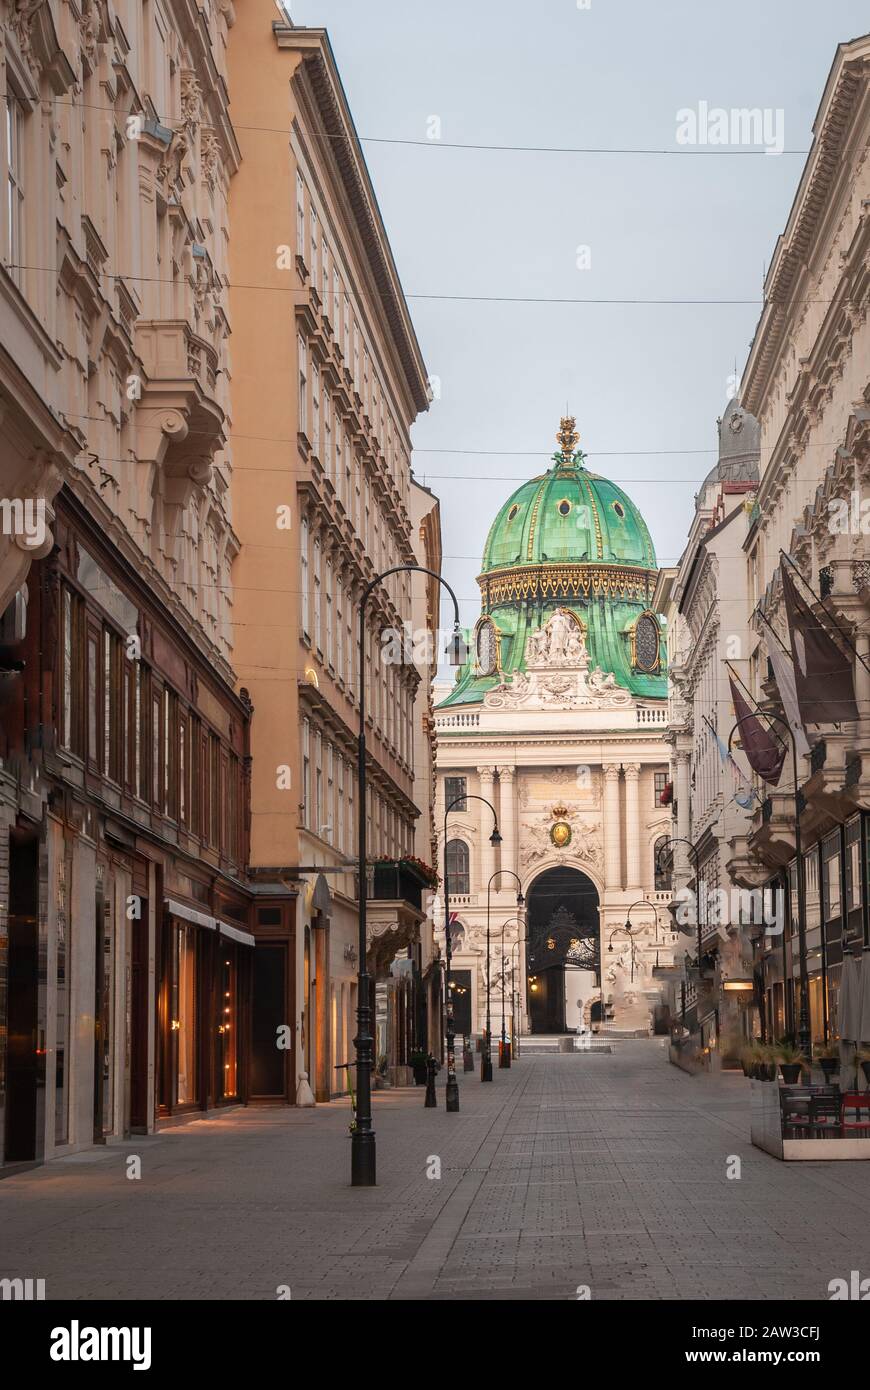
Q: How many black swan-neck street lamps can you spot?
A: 9